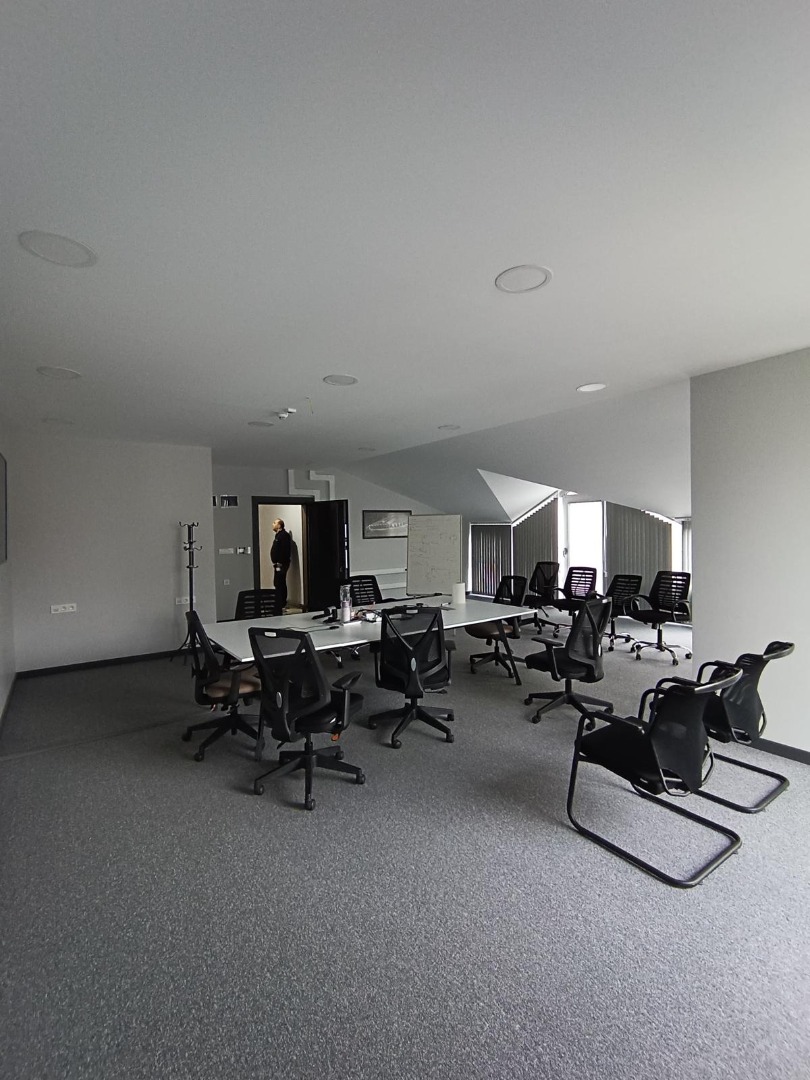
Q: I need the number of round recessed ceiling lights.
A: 9